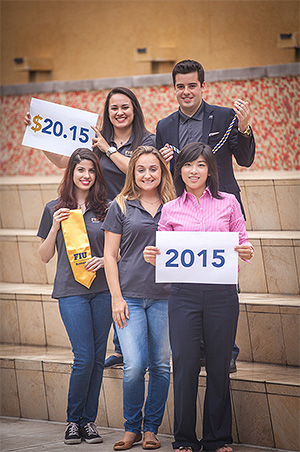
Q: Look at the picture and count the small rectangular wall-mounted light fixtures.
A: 3